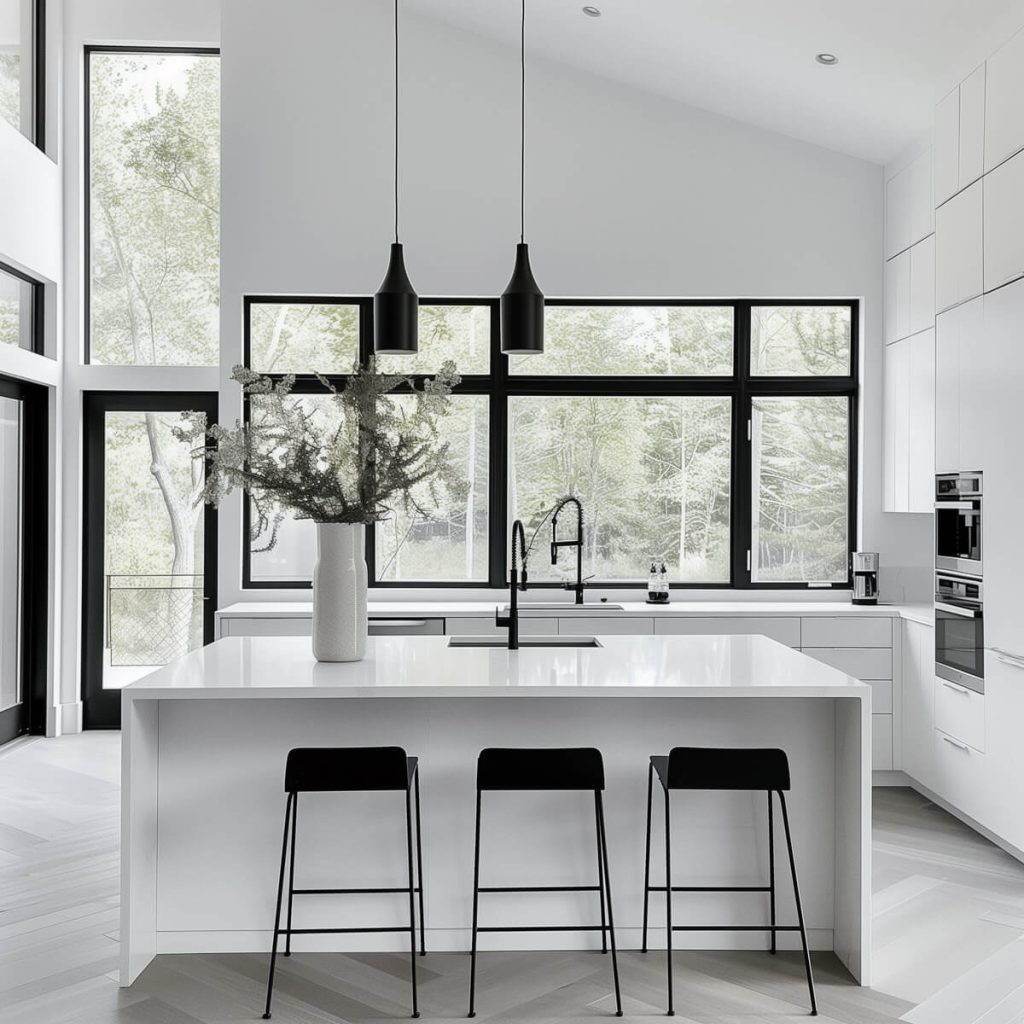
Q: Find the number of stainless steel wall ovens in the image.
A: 2